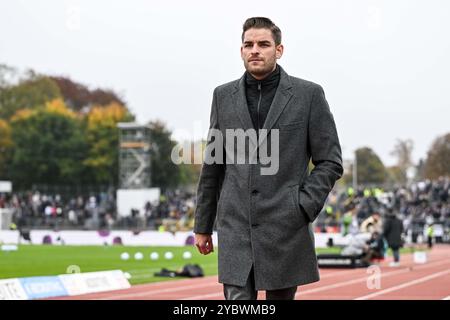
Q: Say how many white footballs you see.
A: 5